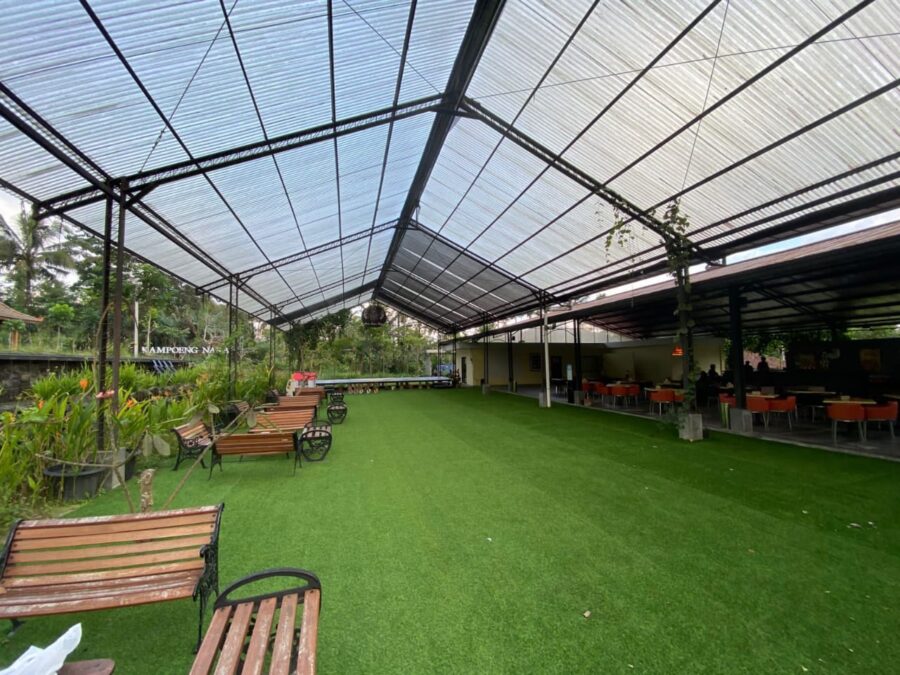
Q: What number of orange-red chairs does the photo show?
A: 11